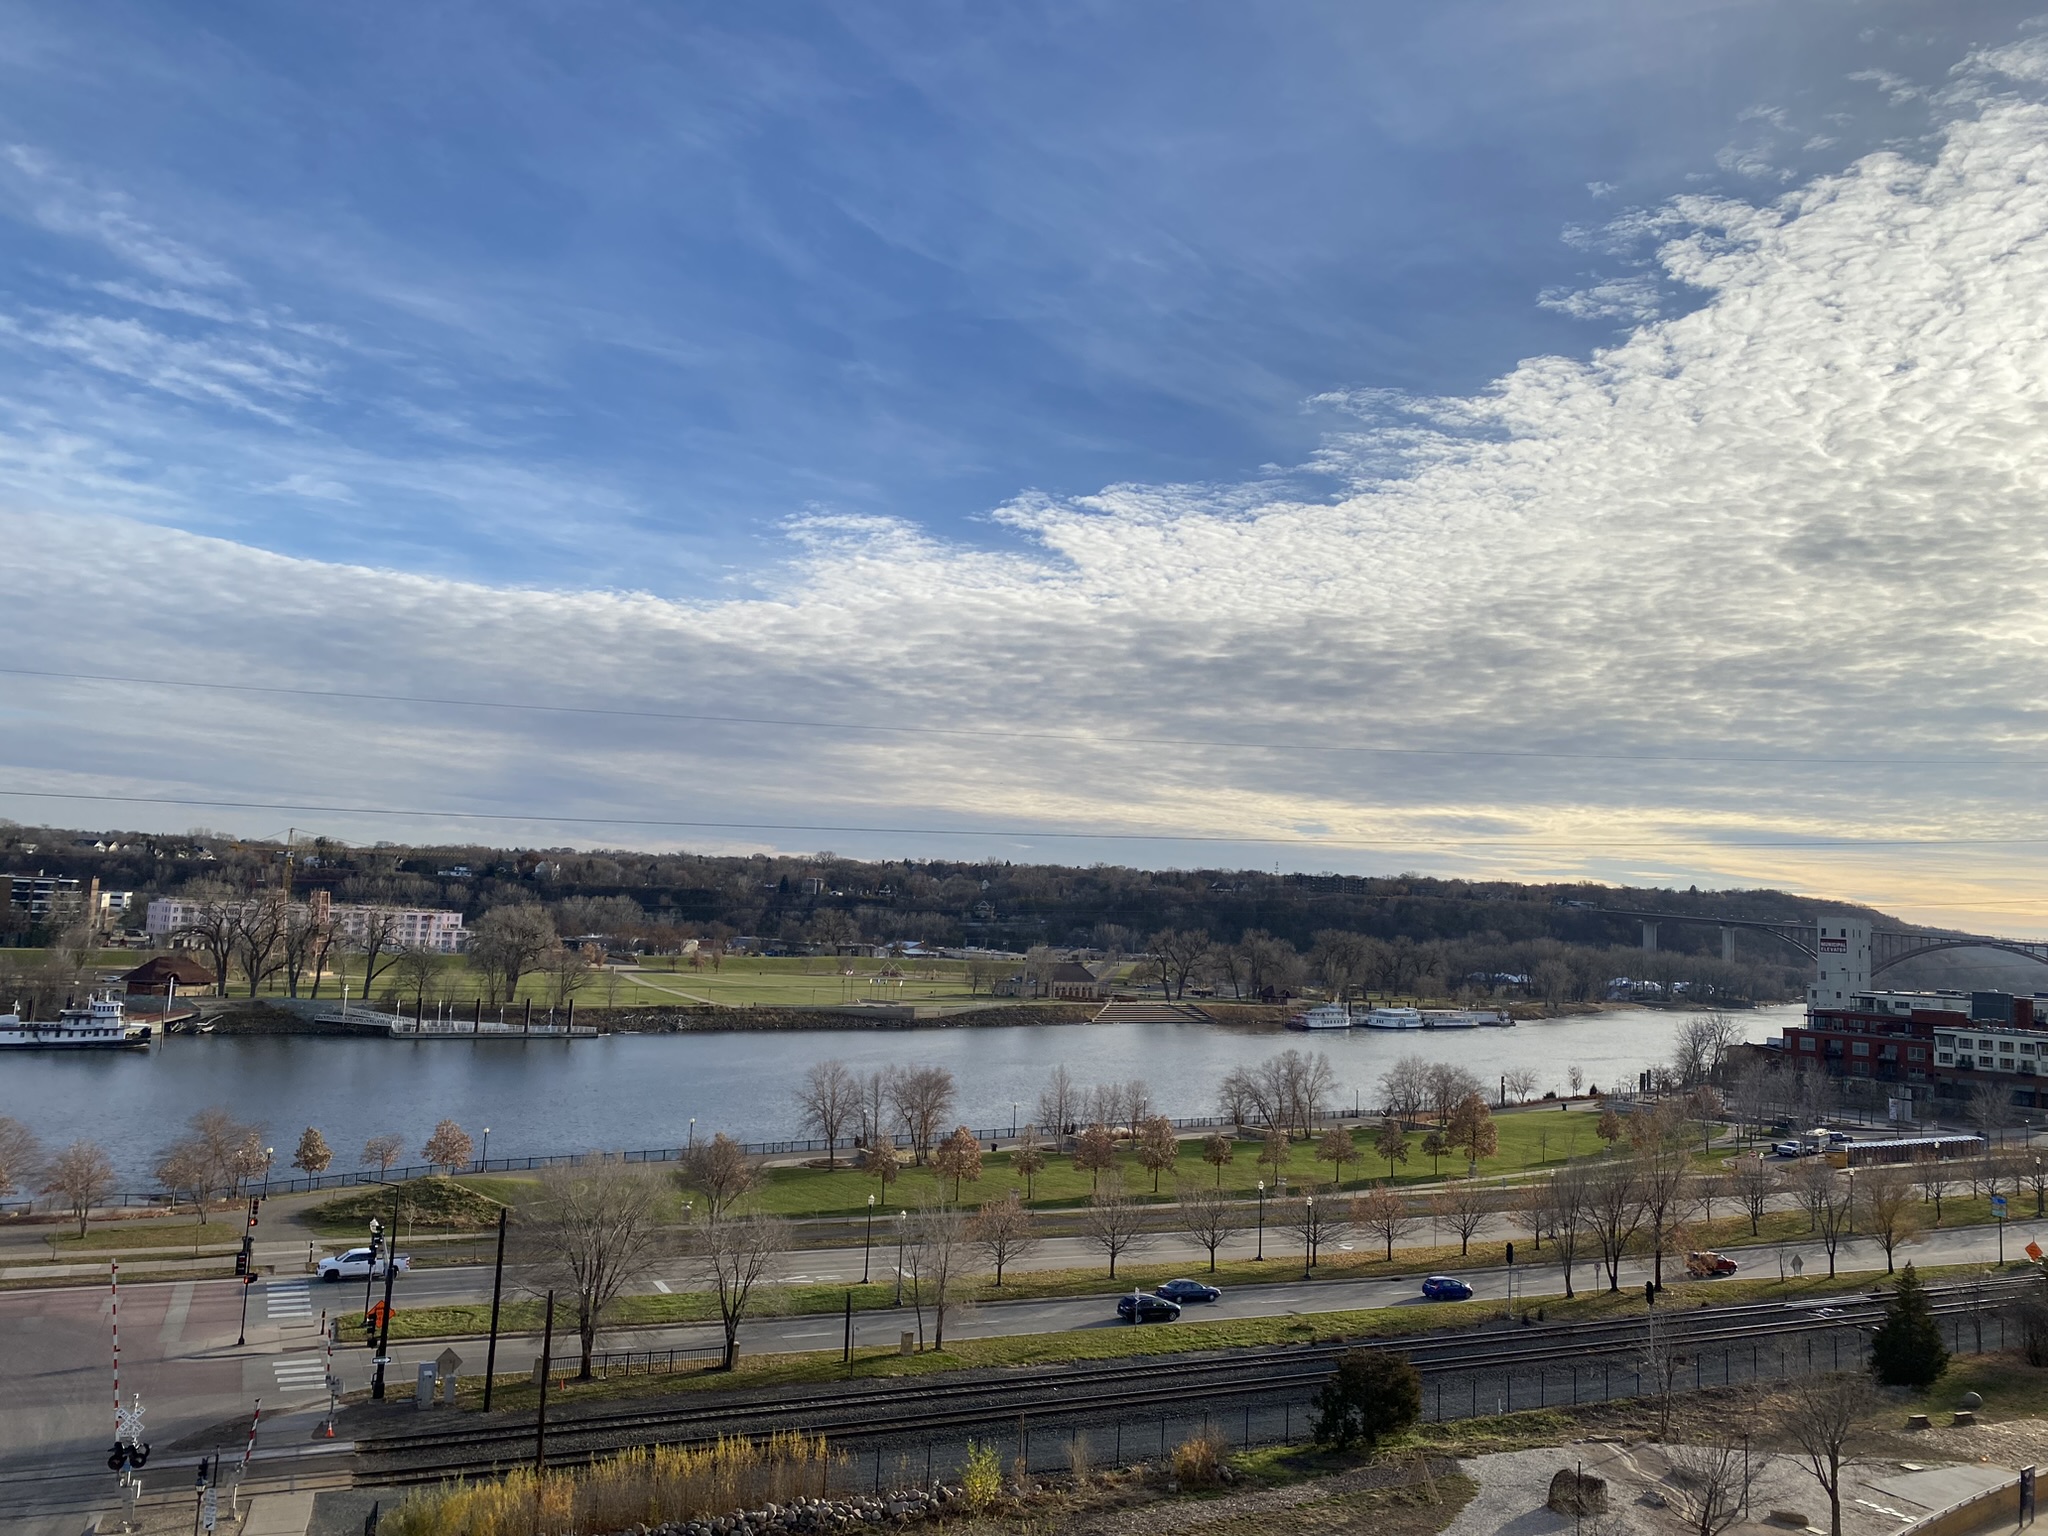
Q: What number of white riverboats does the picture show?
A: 4